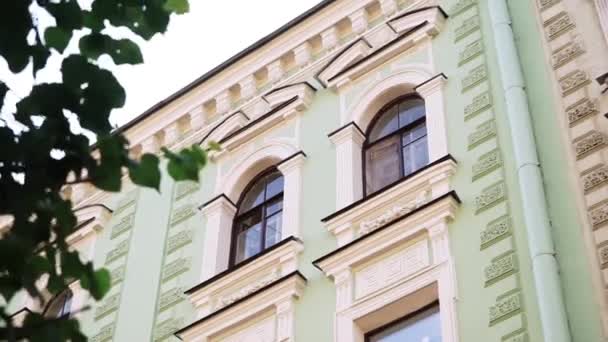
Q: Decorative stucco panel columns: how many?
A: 4